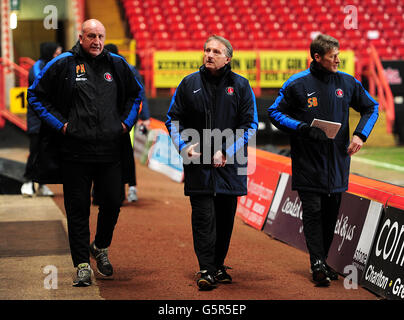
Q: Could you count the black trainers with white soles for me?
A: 2